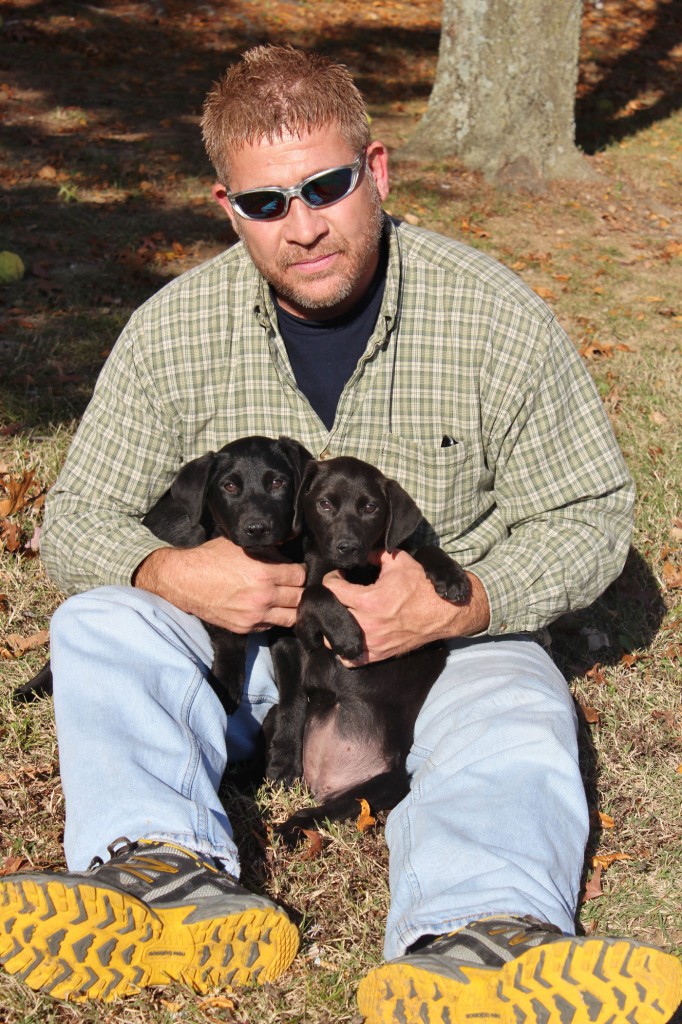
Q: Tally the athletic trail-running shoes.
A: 2